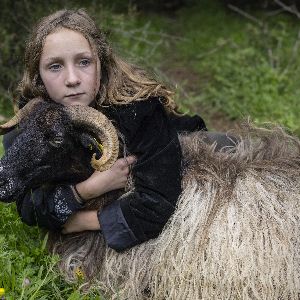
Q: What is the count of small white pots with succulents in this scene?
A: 0